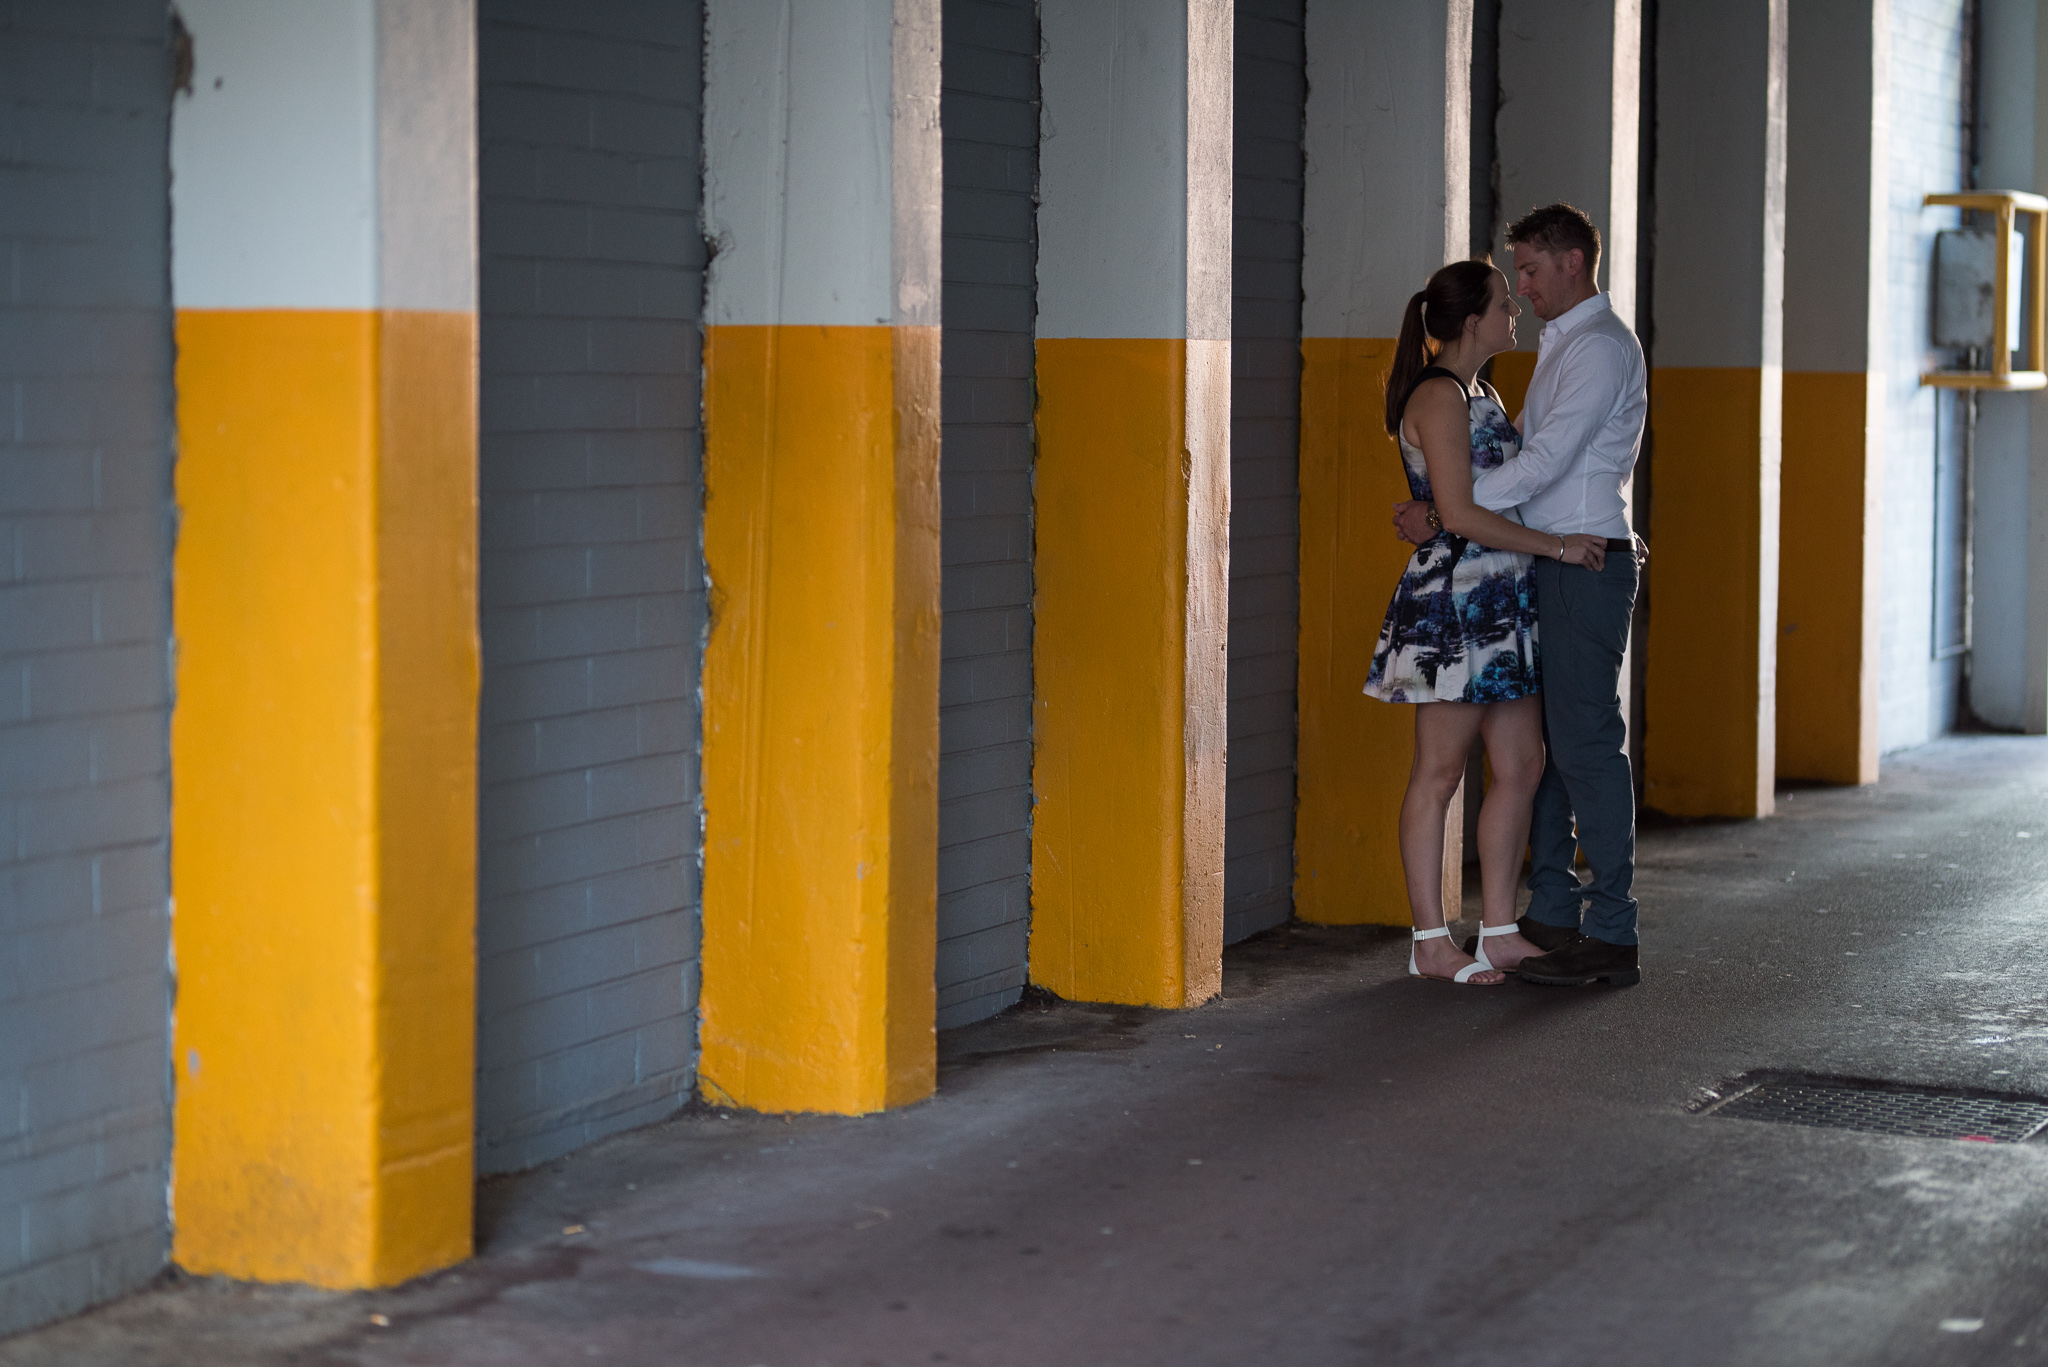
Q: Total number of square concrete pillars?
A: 7